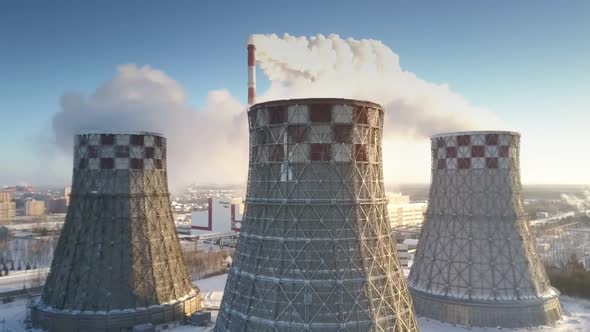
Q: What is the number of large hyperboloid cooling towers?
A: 3